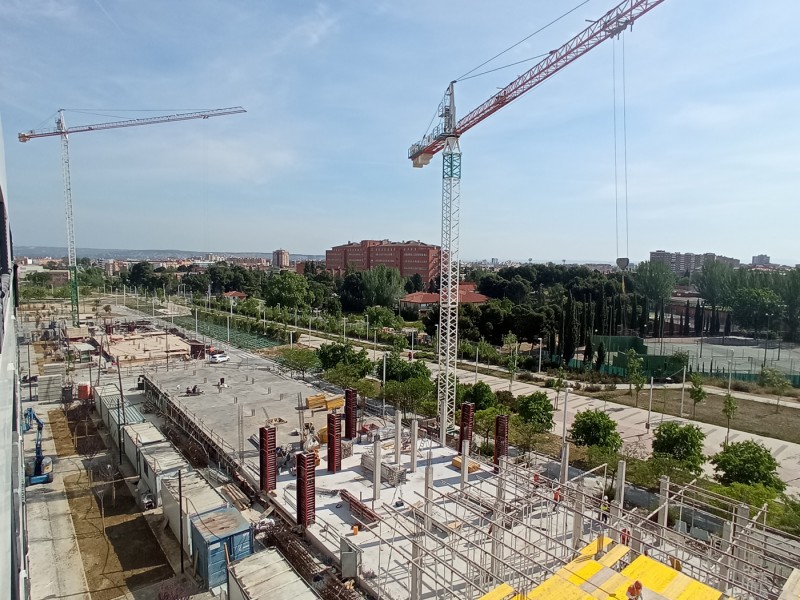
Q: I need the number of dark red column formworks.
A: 6